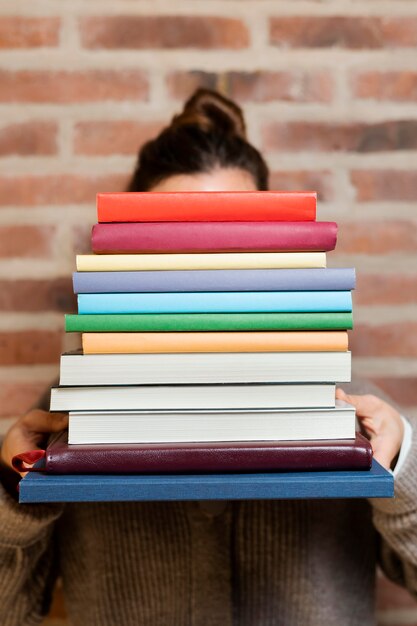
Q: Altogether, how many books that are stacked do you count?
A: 12